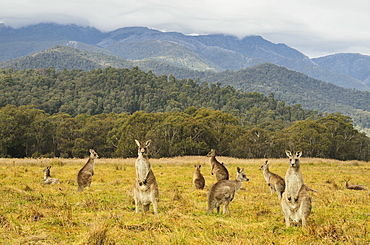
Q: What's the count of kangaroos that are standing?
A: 7